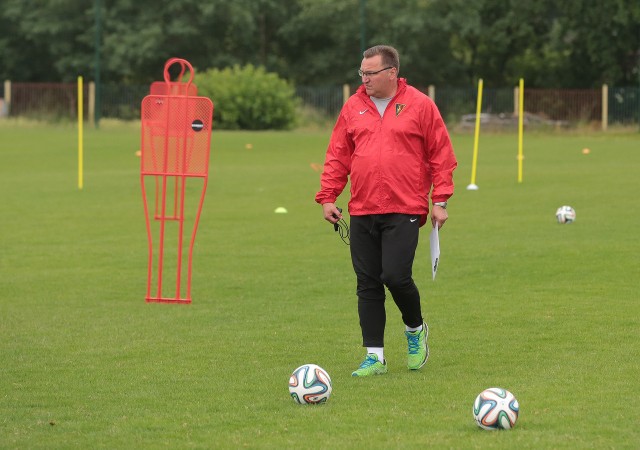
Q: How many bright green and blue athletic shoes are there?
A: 2